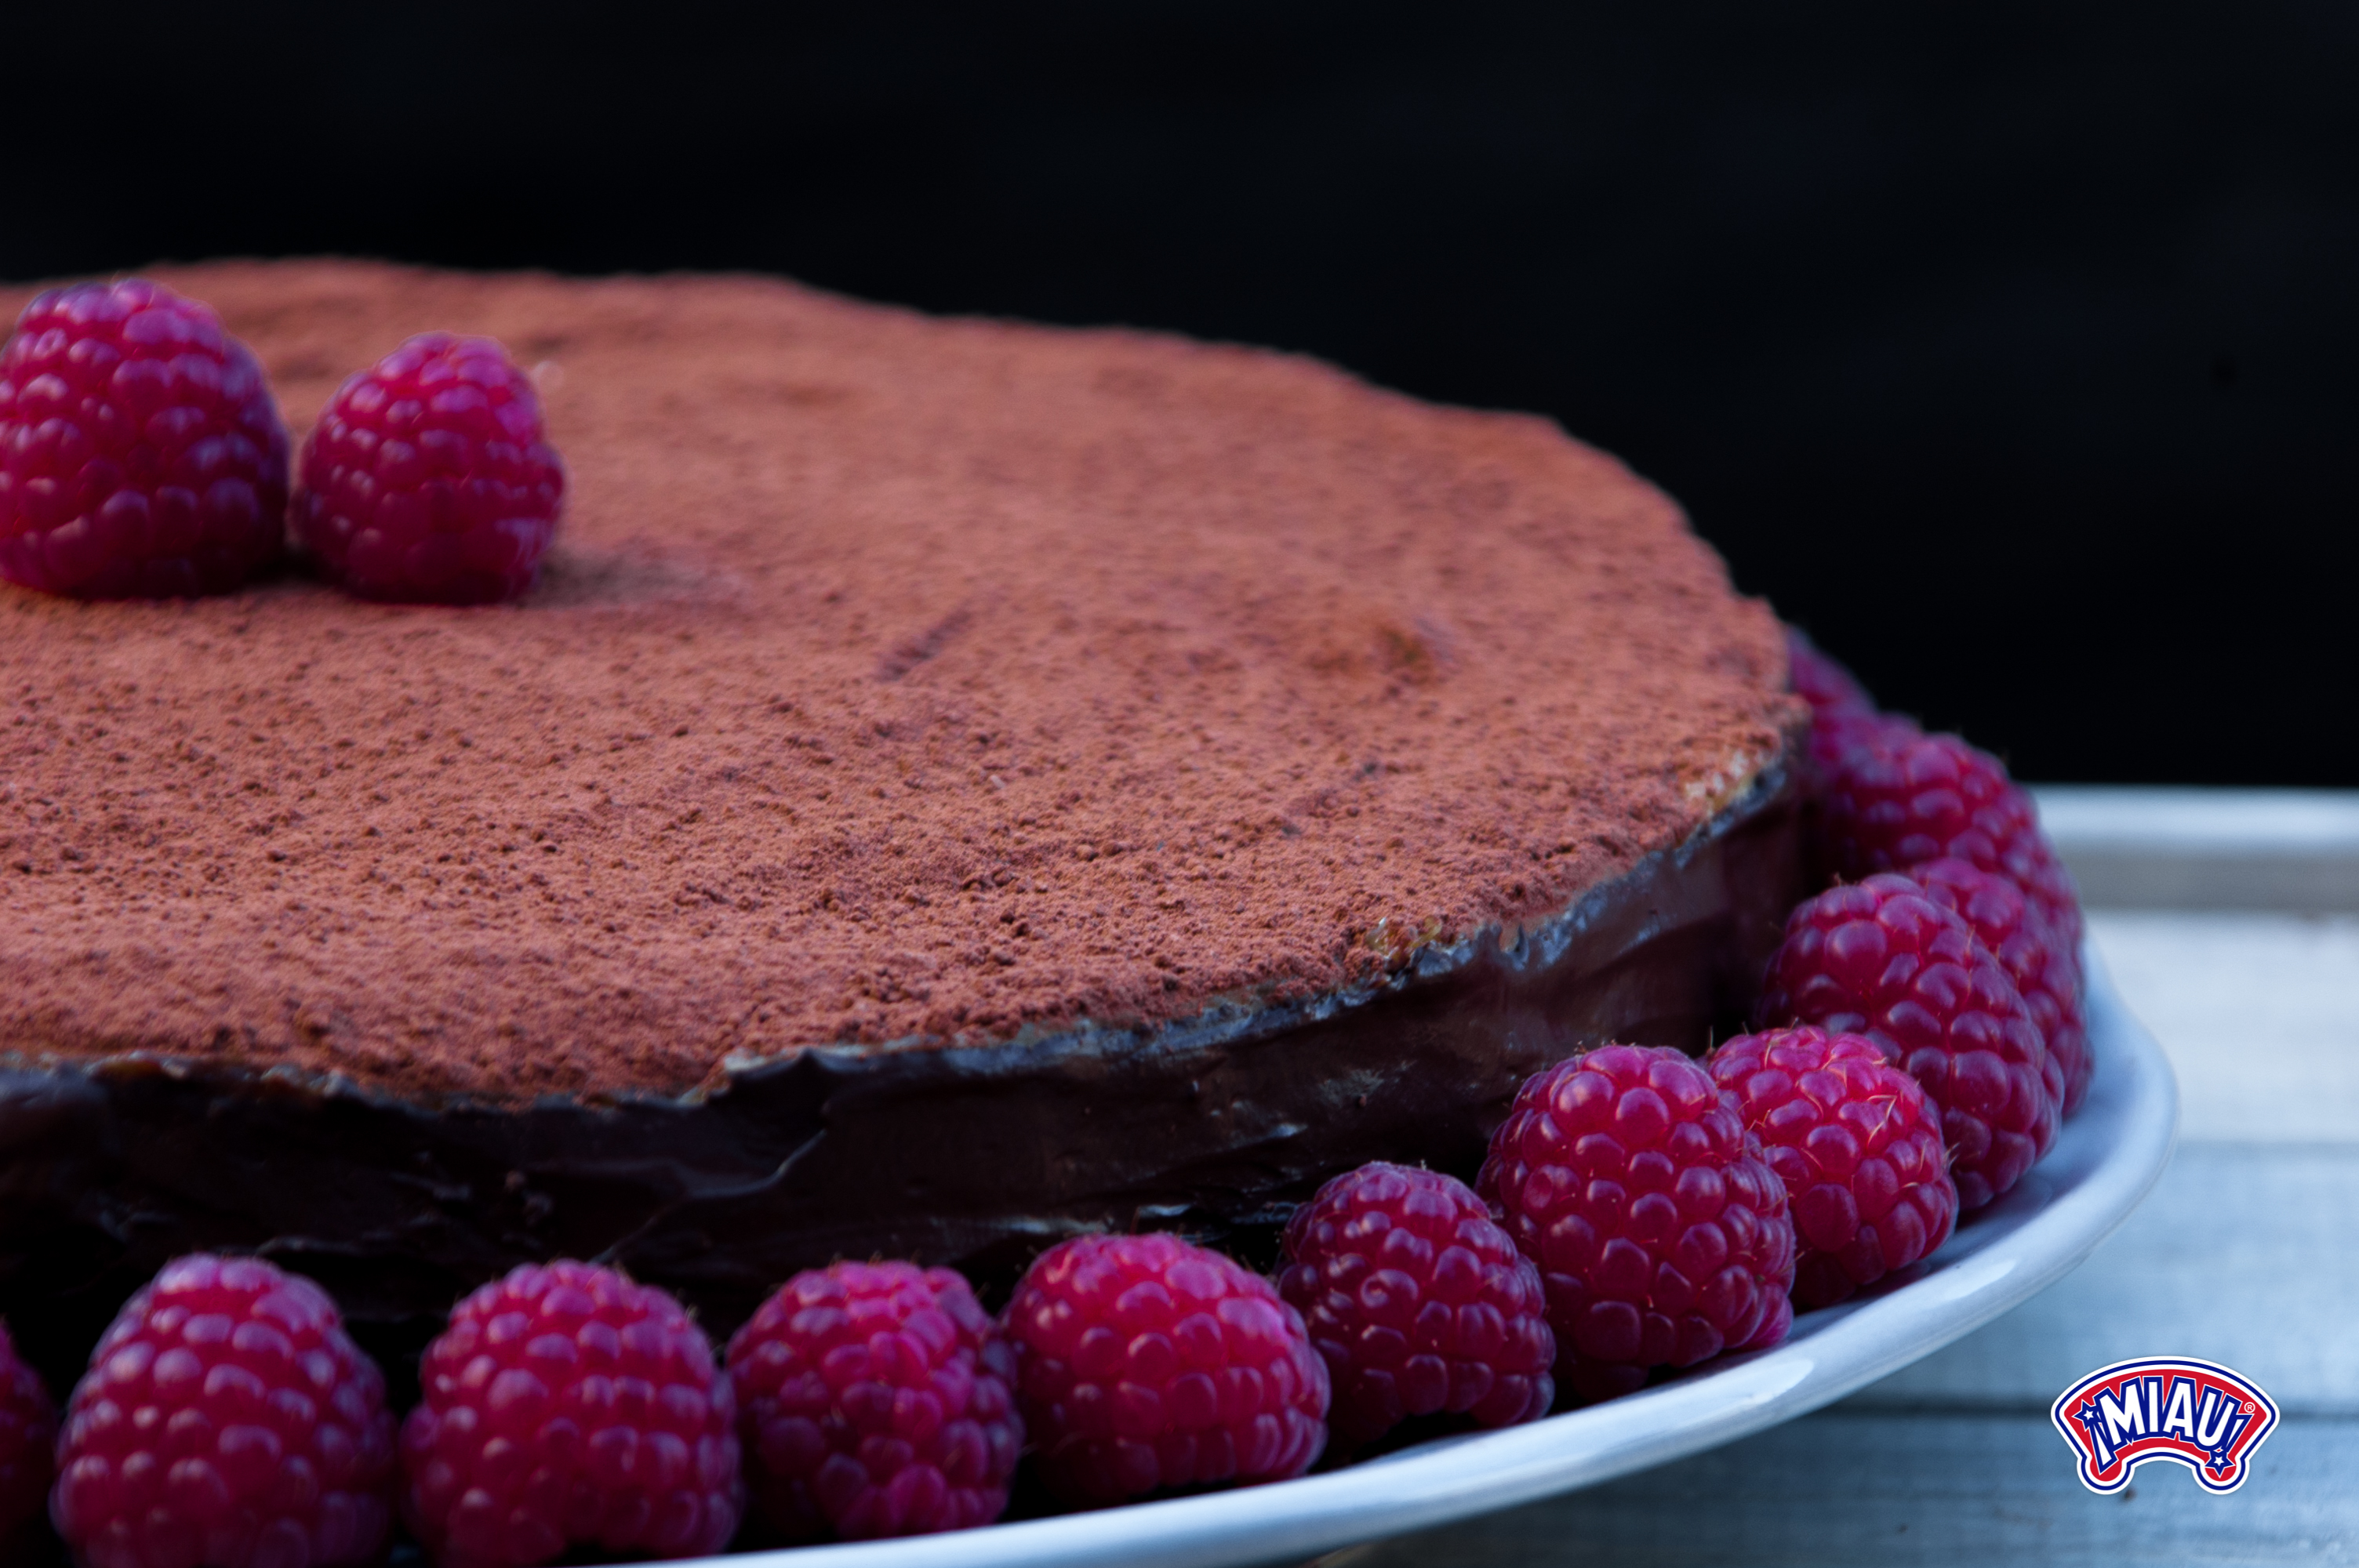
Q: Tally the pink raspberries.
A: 14